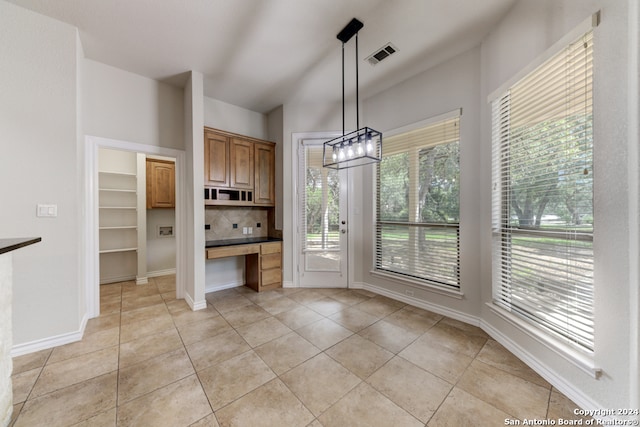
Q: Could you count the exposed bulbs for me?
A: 5